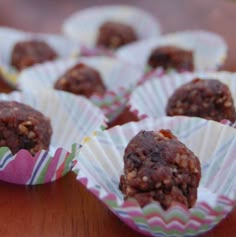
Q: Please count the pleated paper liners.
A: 7